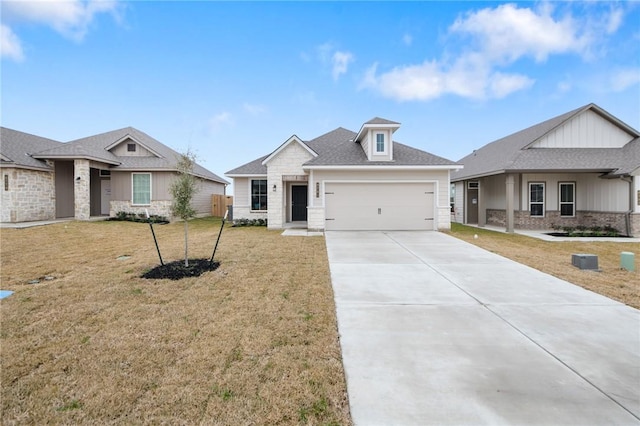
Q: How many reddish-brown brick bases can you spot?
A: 1